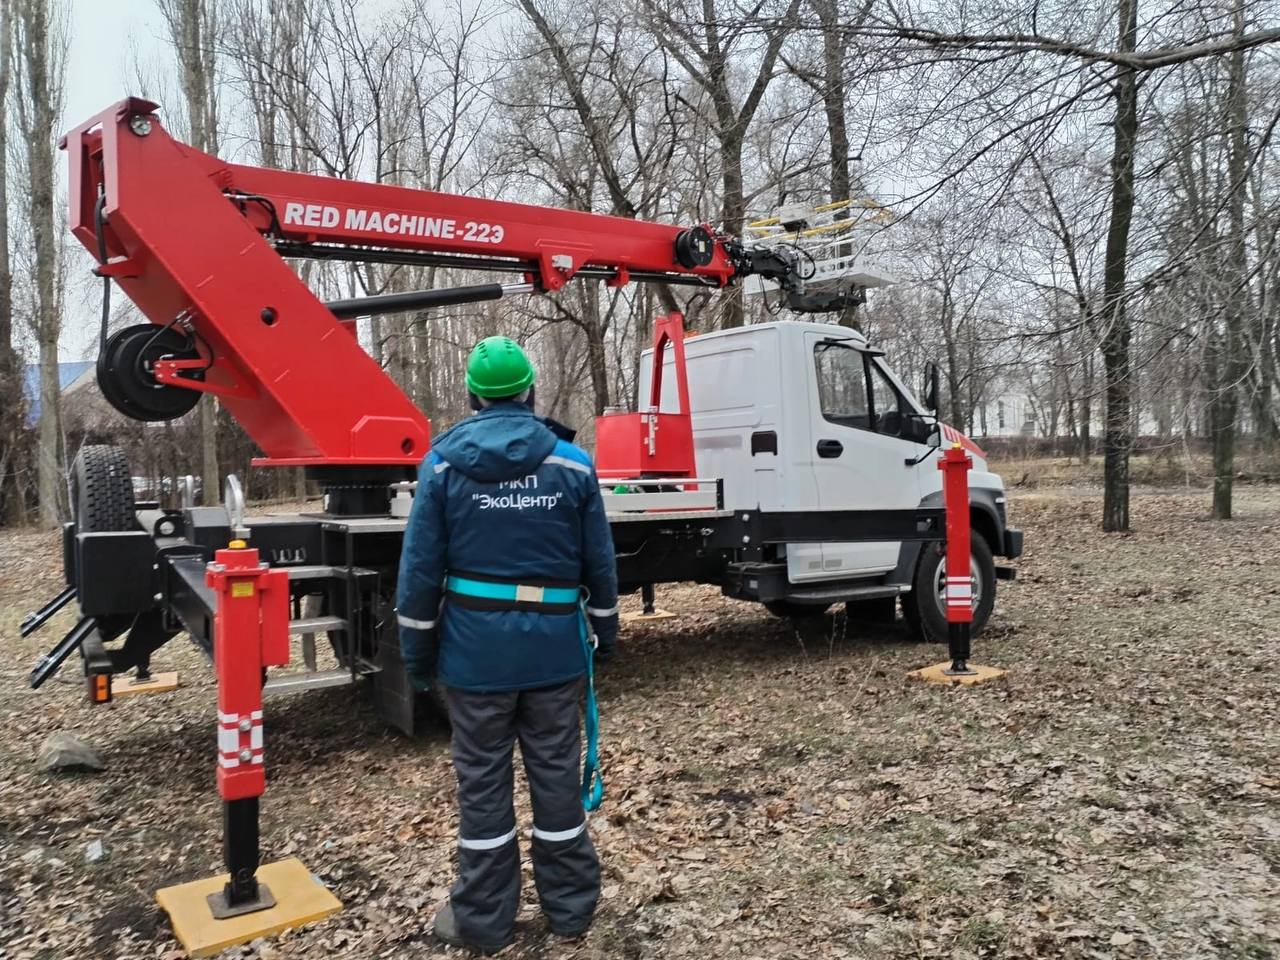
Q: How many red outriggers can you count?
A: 2